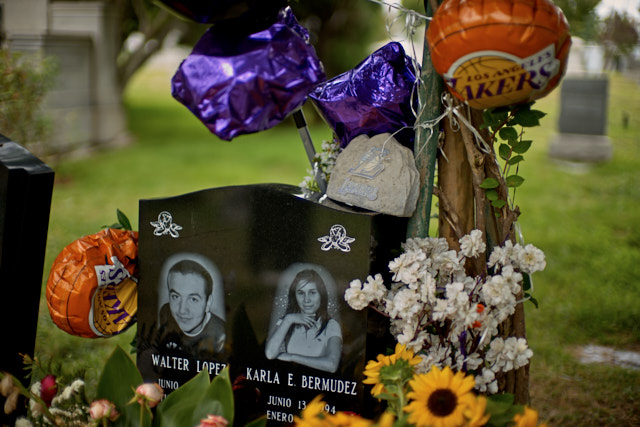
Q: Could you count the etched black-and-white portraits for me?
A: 2